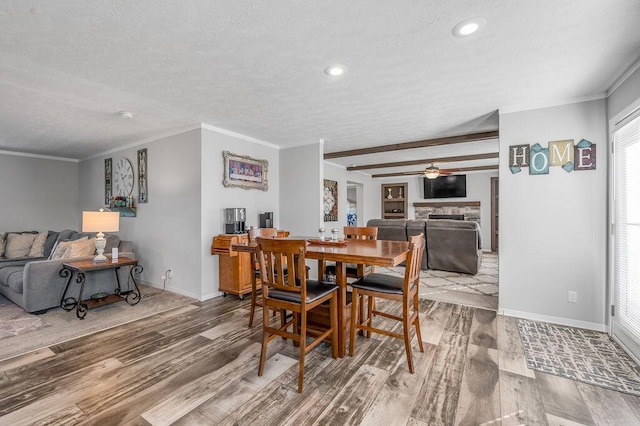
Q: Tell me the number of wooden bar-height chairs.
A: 4